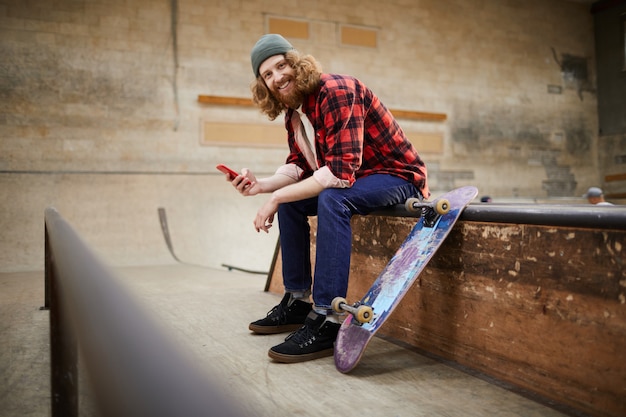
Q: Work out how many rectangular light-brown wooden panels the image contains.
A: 4